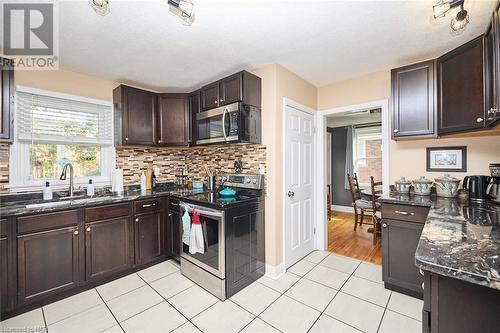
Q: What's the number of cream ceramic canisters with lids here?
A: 3